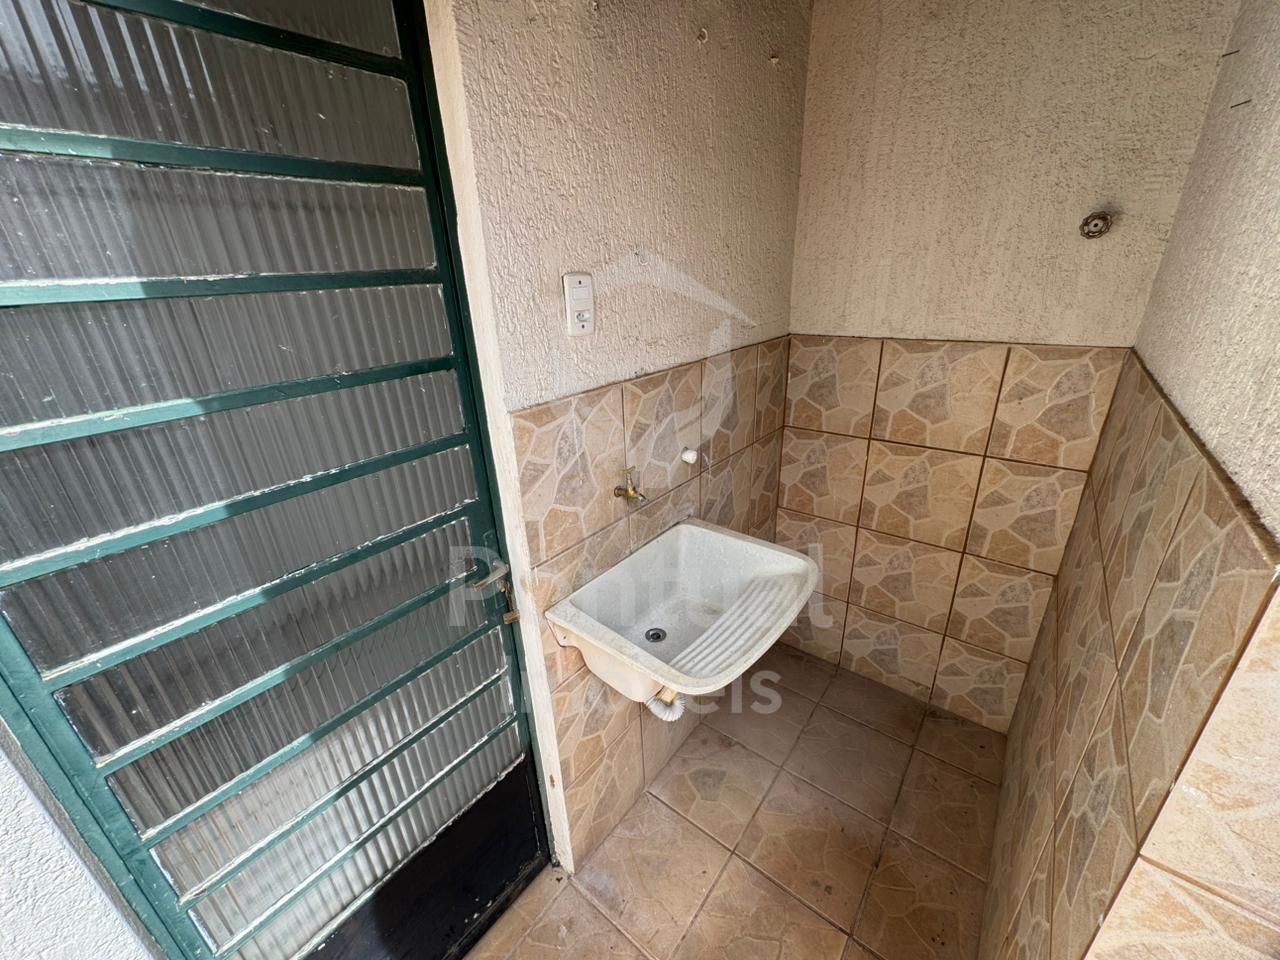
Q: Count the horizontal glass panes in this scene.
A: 11